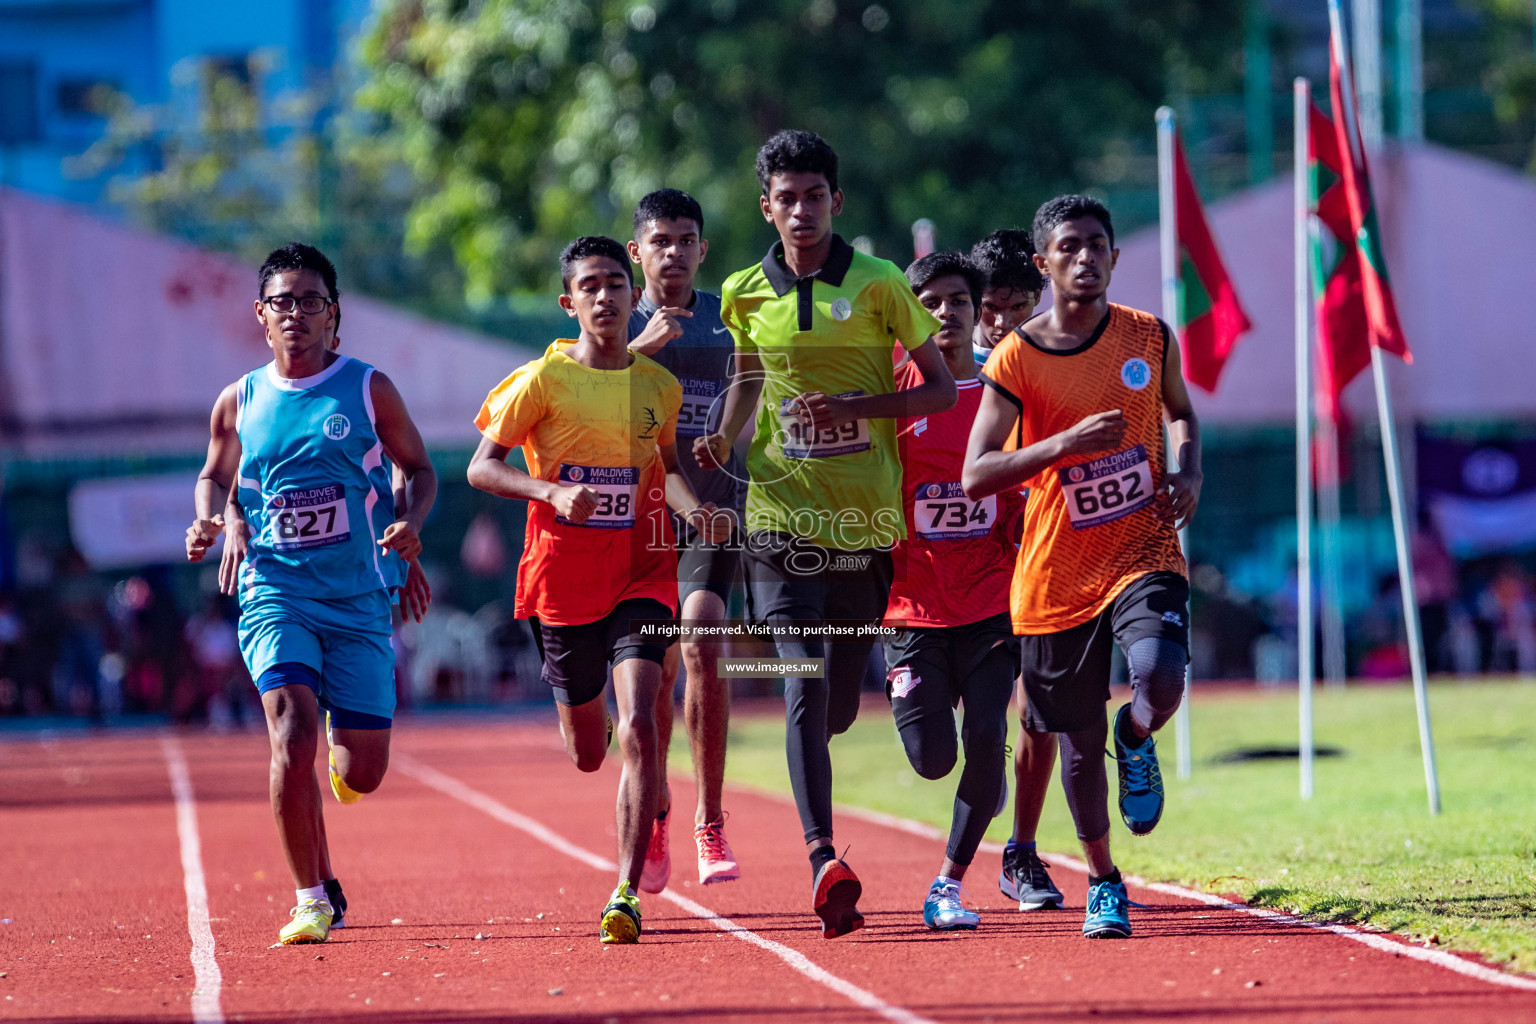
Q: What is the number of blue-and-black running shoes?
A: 2